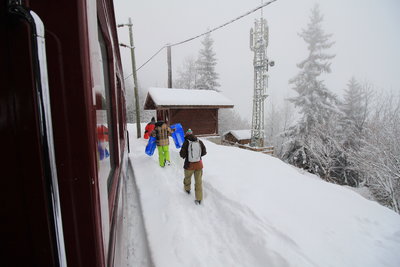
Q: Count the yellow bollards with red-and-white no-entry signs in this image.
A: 0